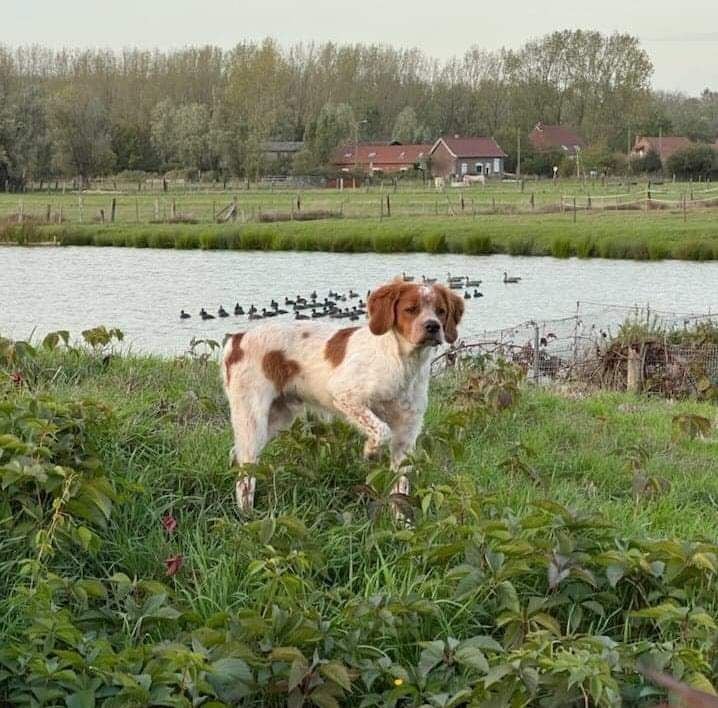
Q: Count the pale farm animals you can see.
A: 2